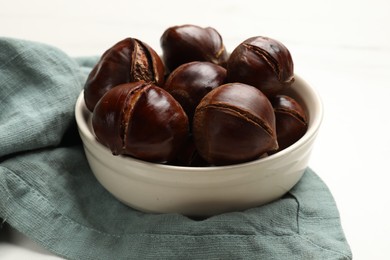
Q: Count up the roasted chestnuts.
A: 7